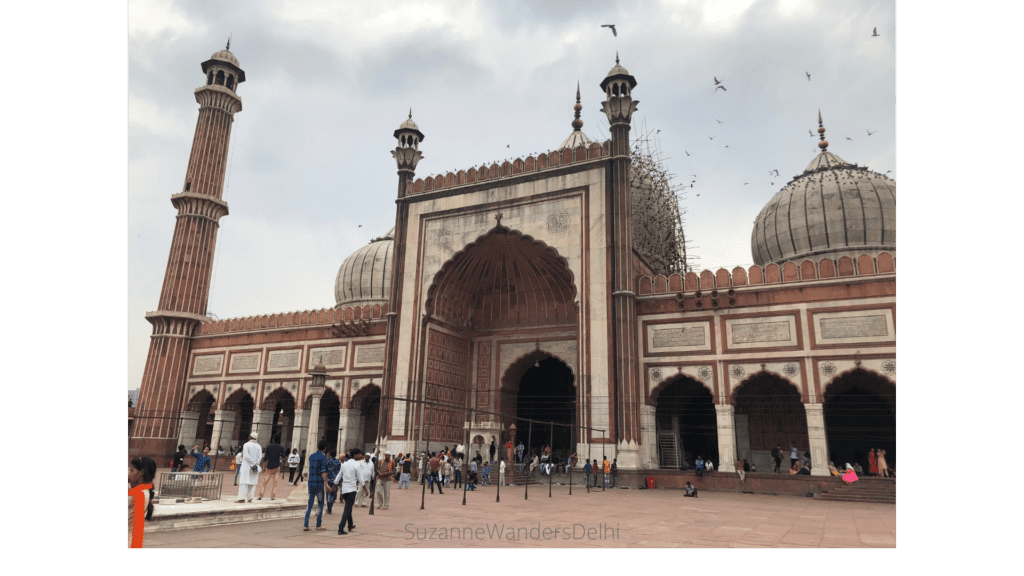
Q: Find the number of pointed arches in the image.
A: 10